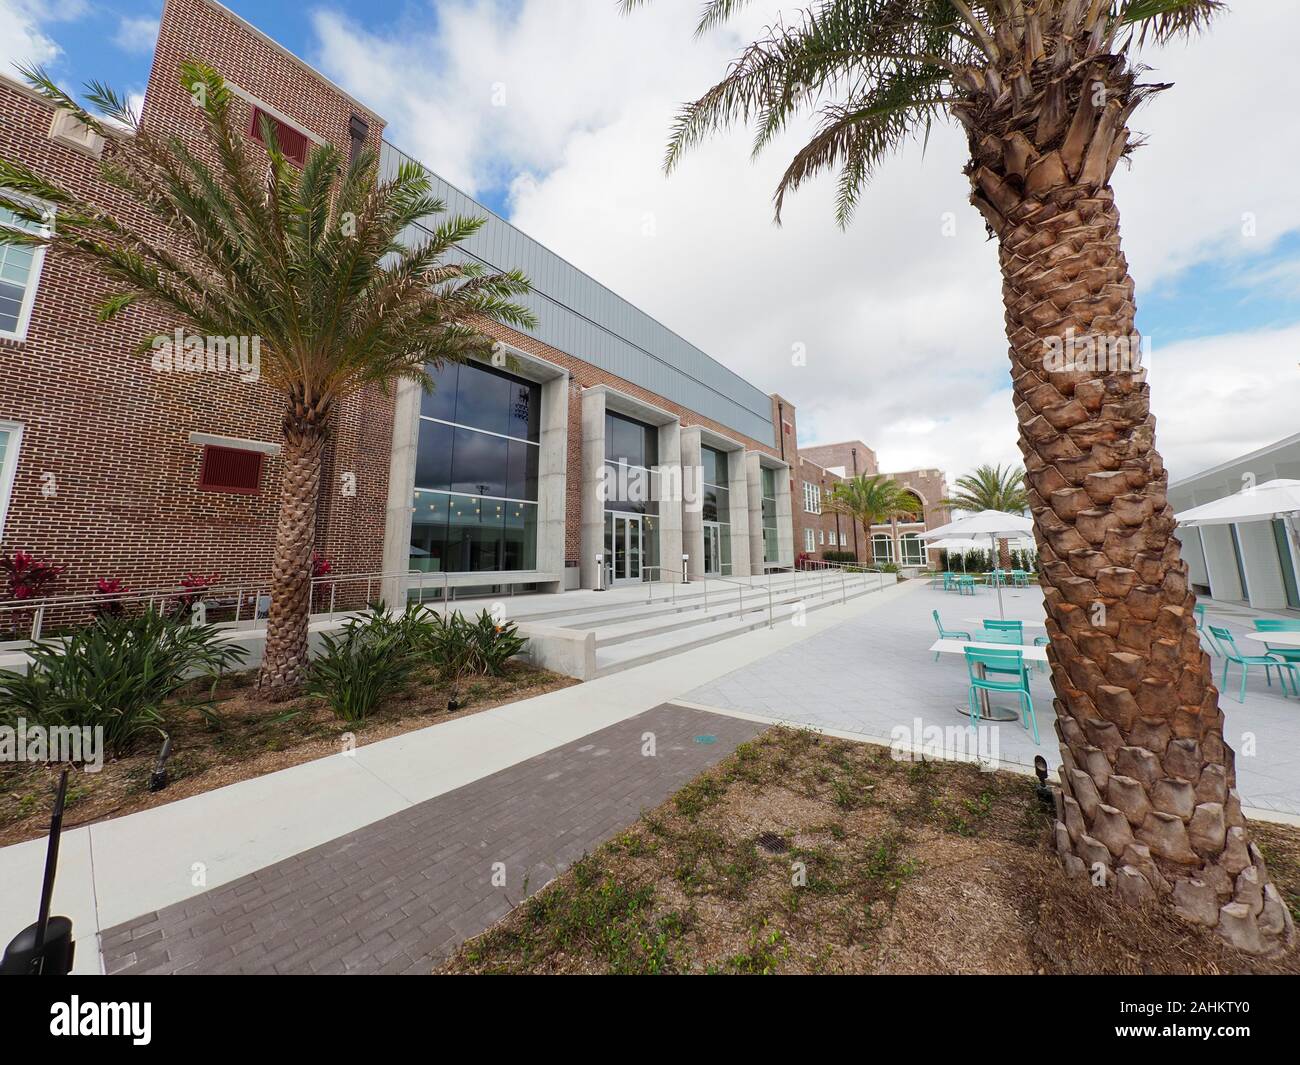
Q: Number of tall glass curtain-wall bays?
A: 4